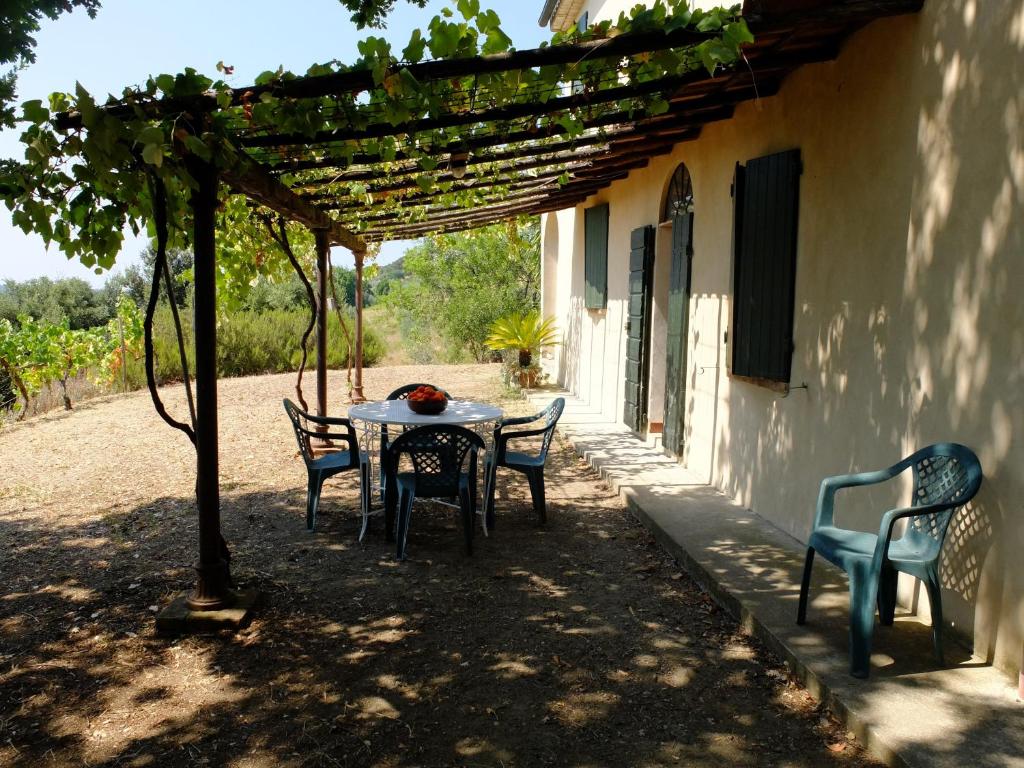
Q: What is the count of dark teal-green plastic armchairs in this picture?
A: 5